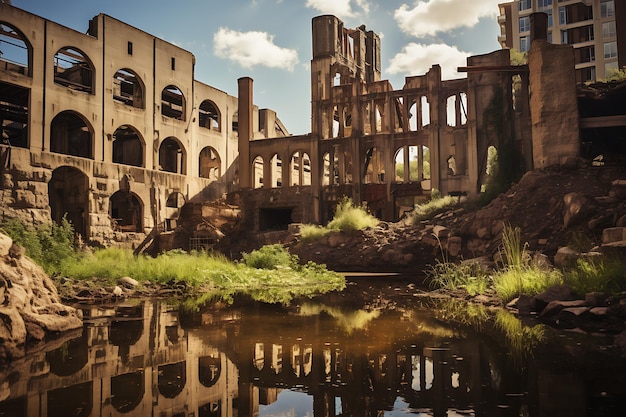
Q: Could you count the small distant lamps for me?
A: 0